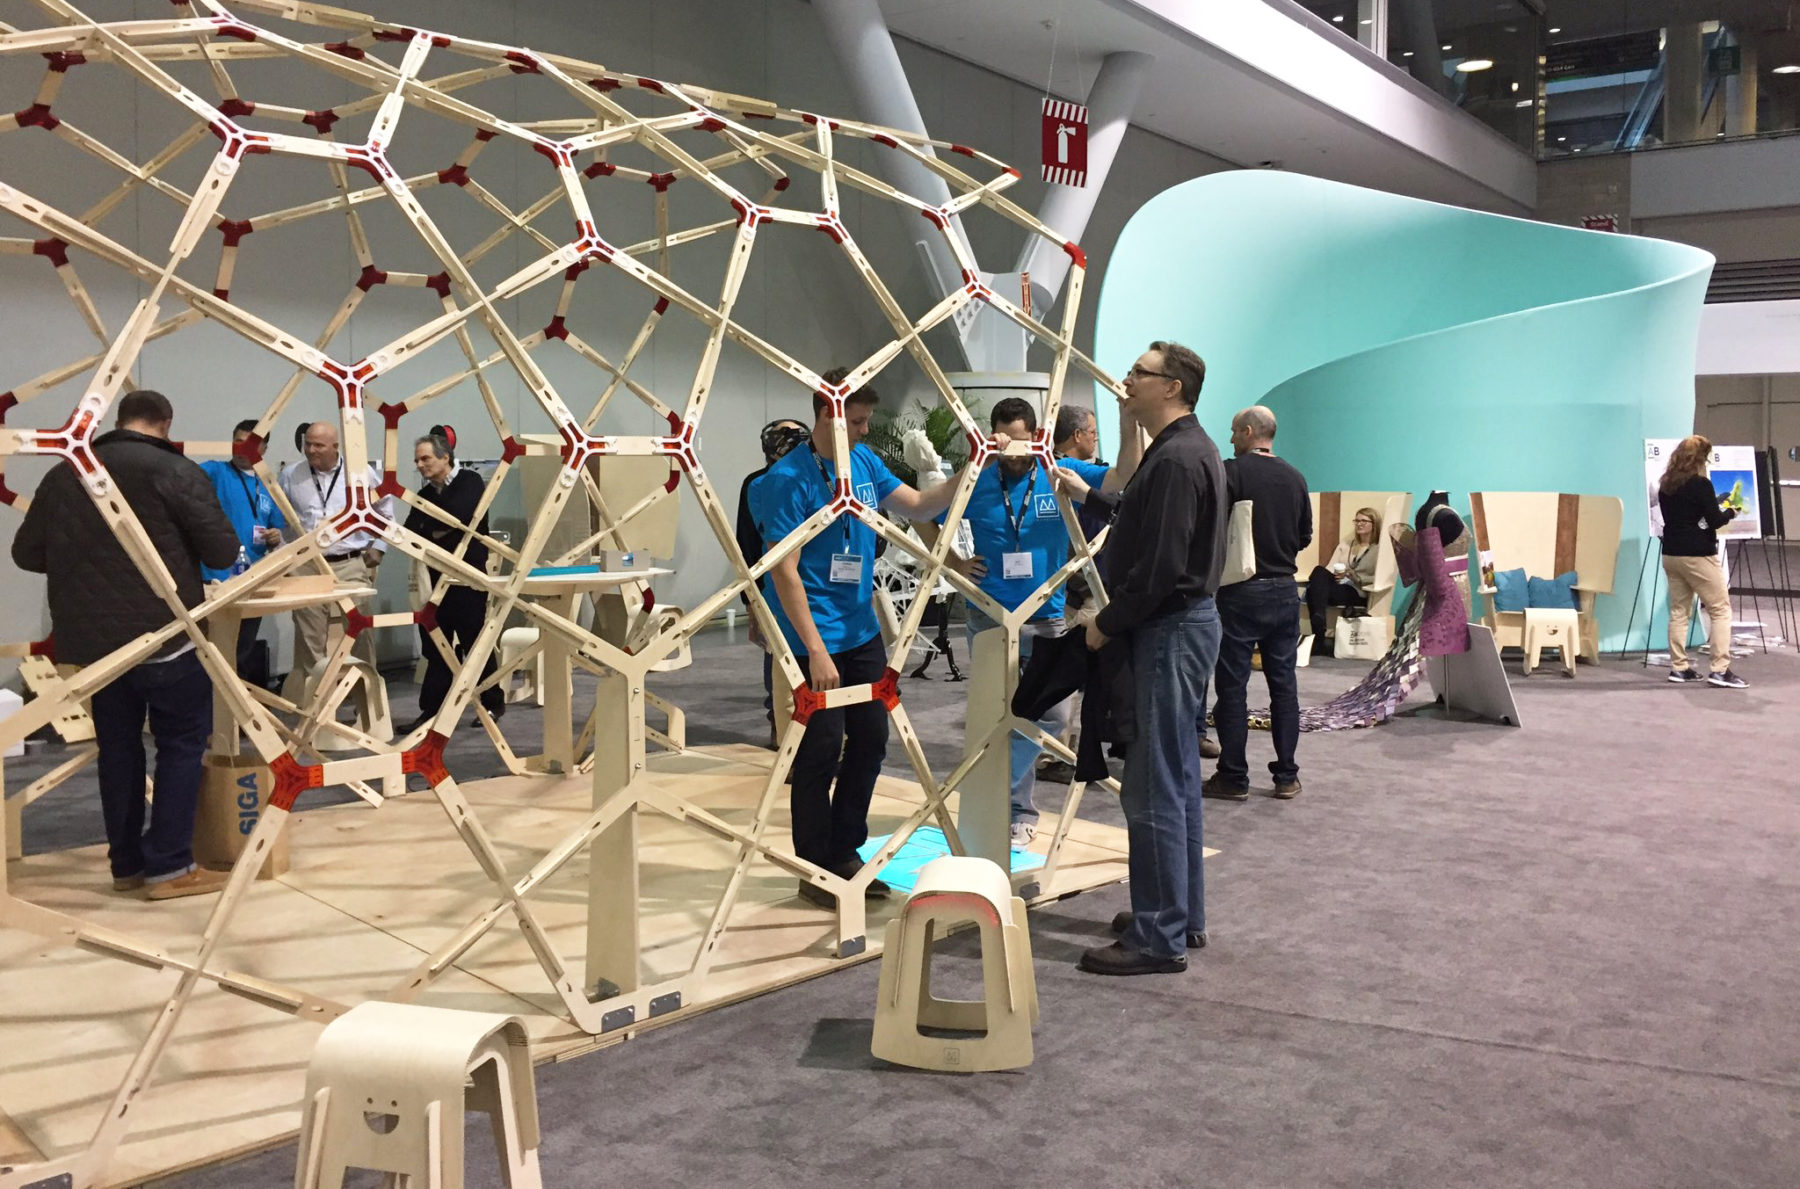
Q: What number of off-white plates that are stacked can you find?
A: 0